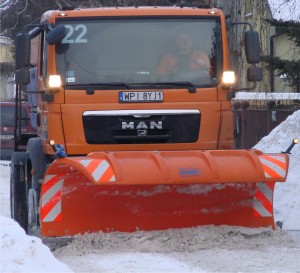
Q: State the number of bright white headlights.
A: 2